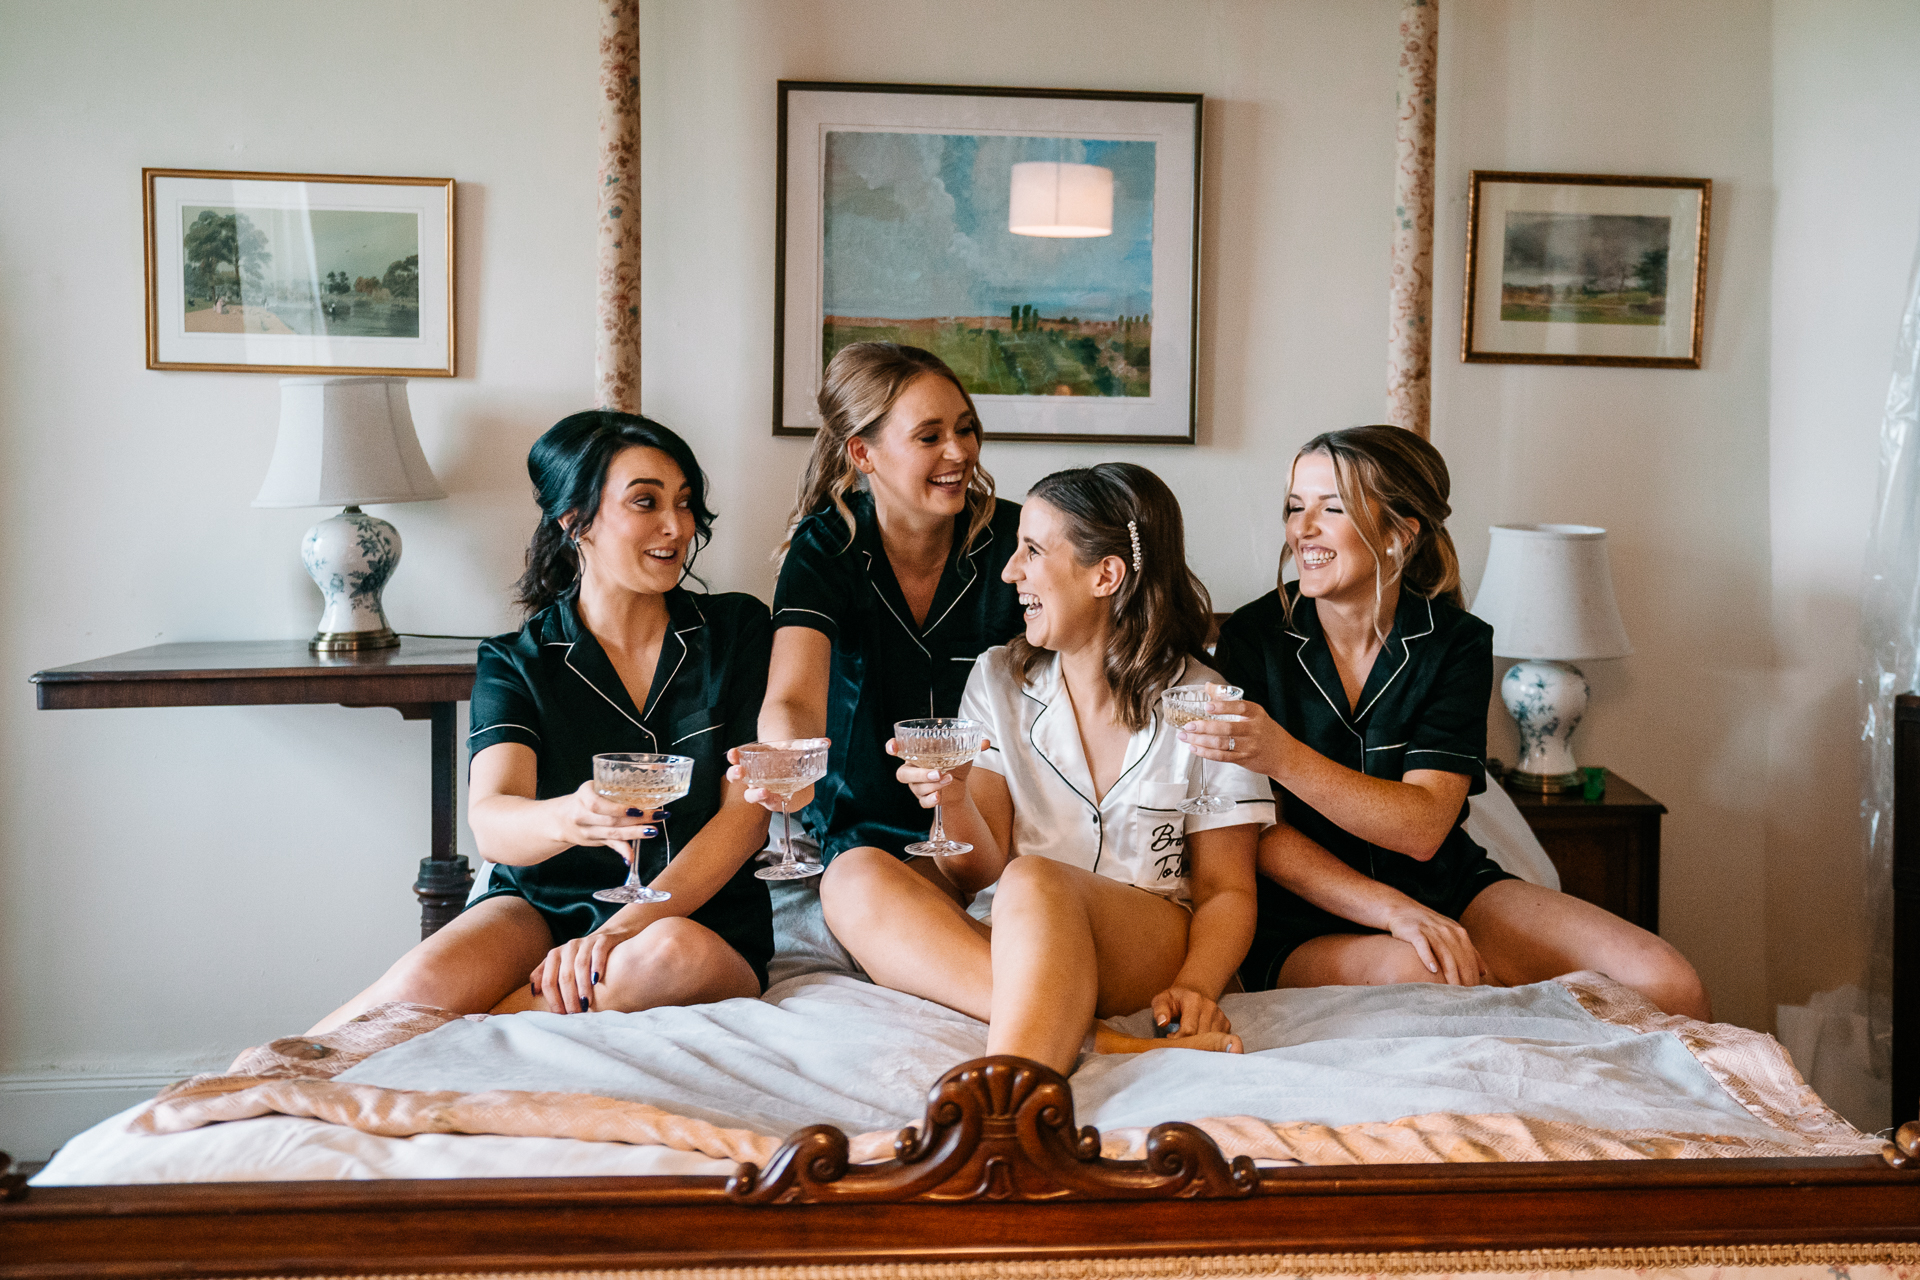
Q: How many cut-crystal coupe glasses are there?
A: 4